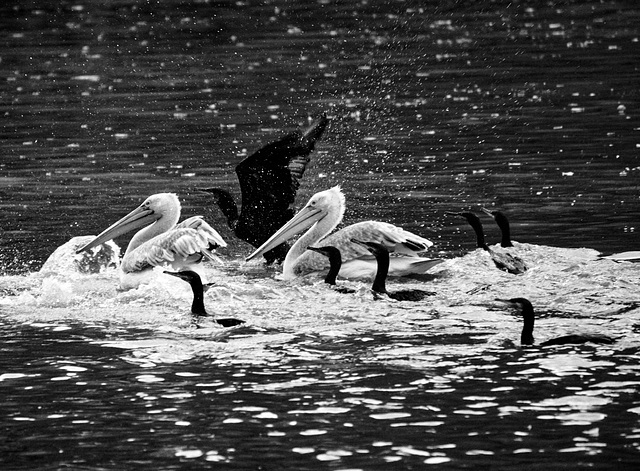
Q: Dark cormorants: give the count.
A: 7